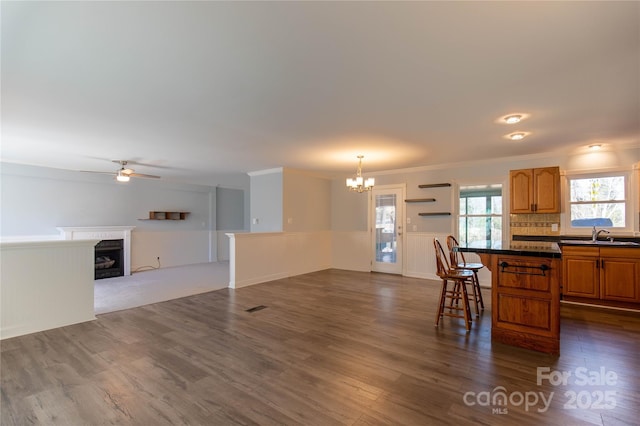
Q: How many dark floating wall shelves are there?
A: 3